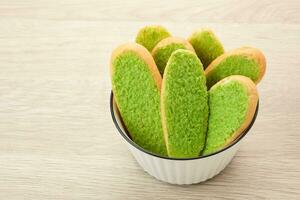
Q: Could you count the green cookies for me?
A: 7